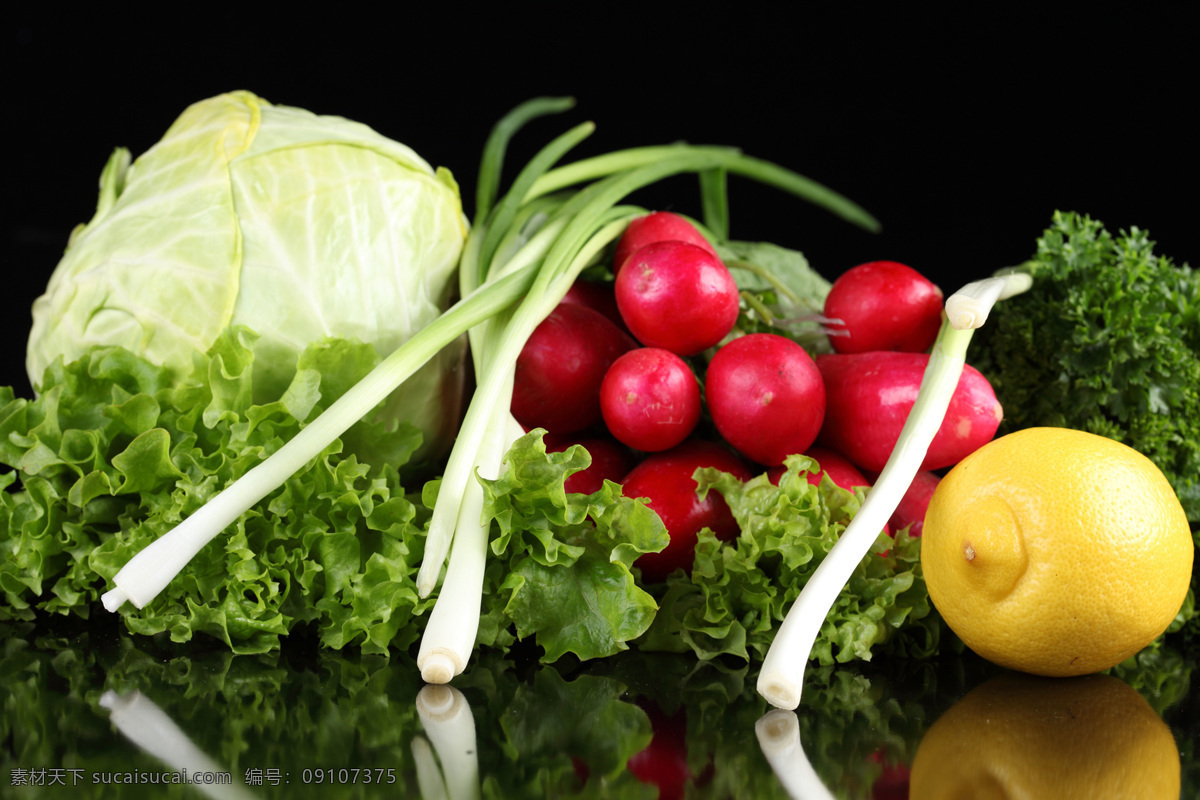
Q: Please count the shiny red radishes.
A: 12